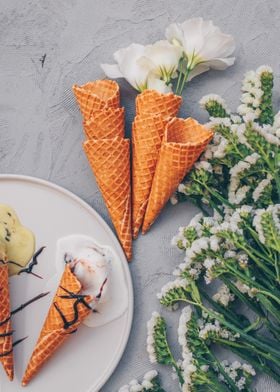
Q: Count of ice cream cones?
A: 8